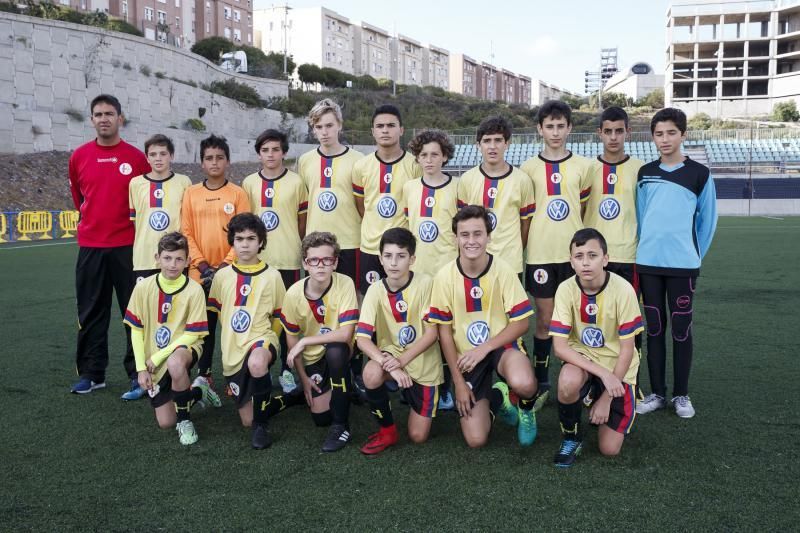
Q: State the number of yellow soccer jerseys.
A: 14